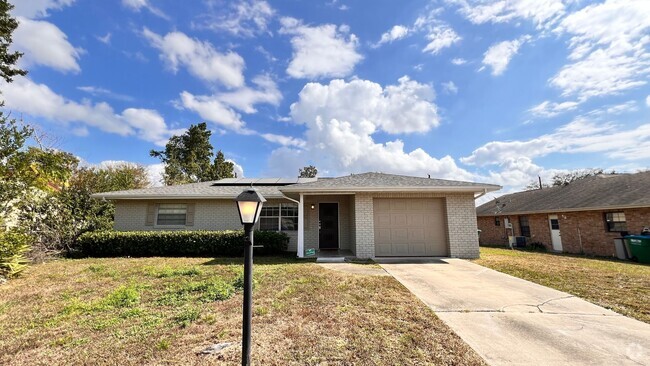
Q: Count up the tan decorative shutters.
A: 2